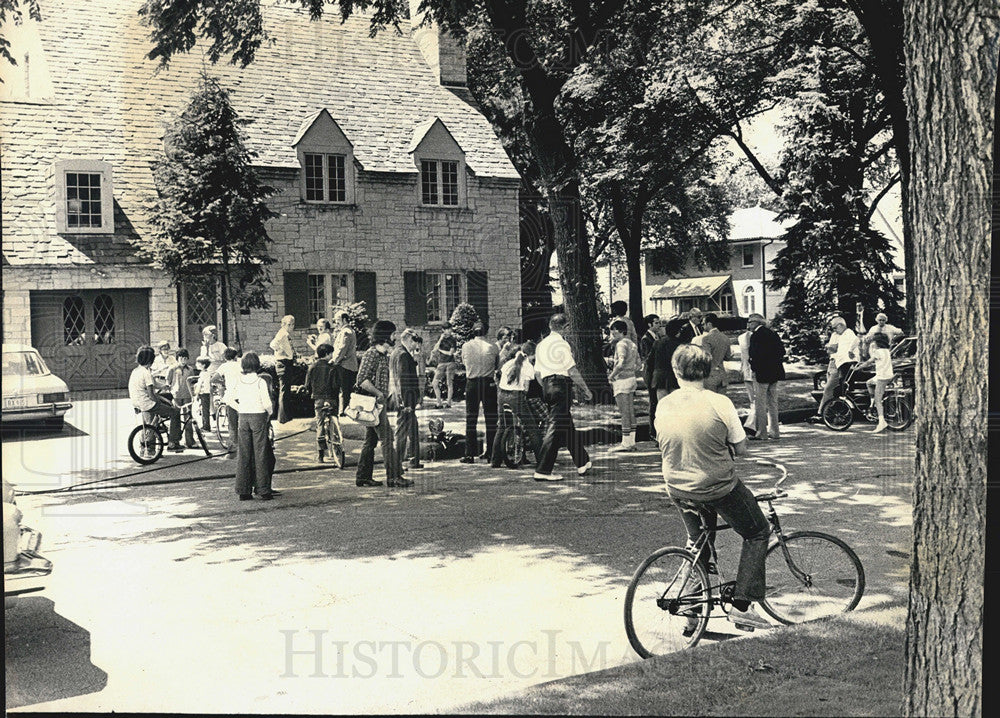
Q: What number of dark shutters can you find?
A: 4